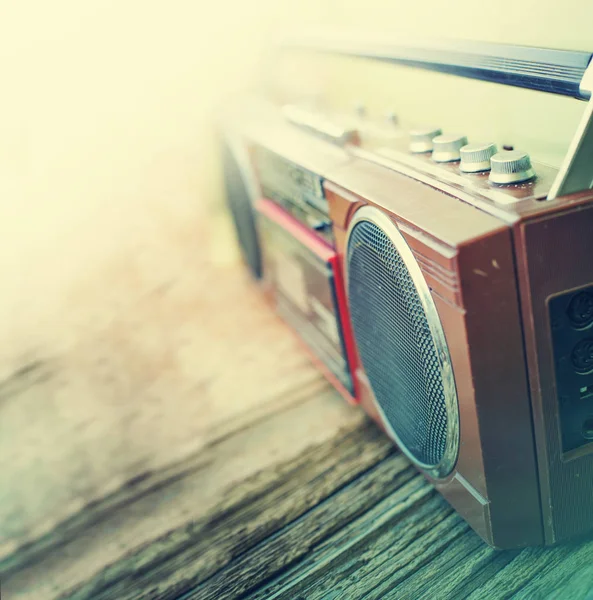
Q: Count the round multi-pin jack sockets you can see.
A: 2